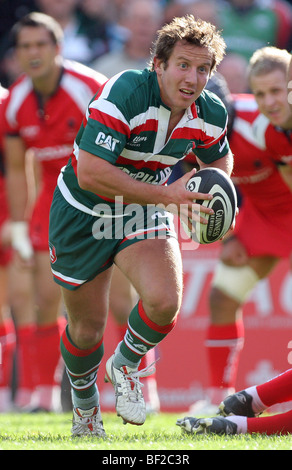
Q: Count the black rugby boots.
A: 2